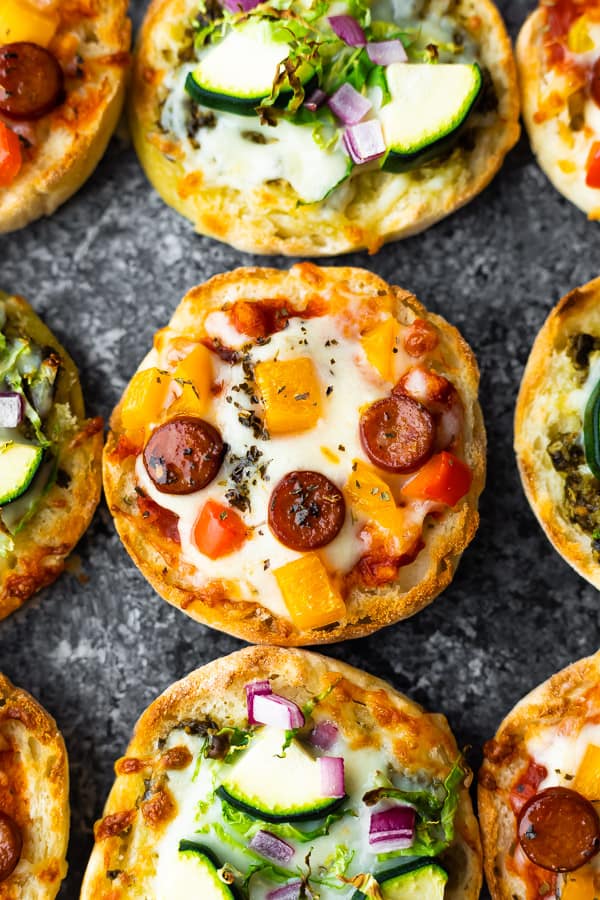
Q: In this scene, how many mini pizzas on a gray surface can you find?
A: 9